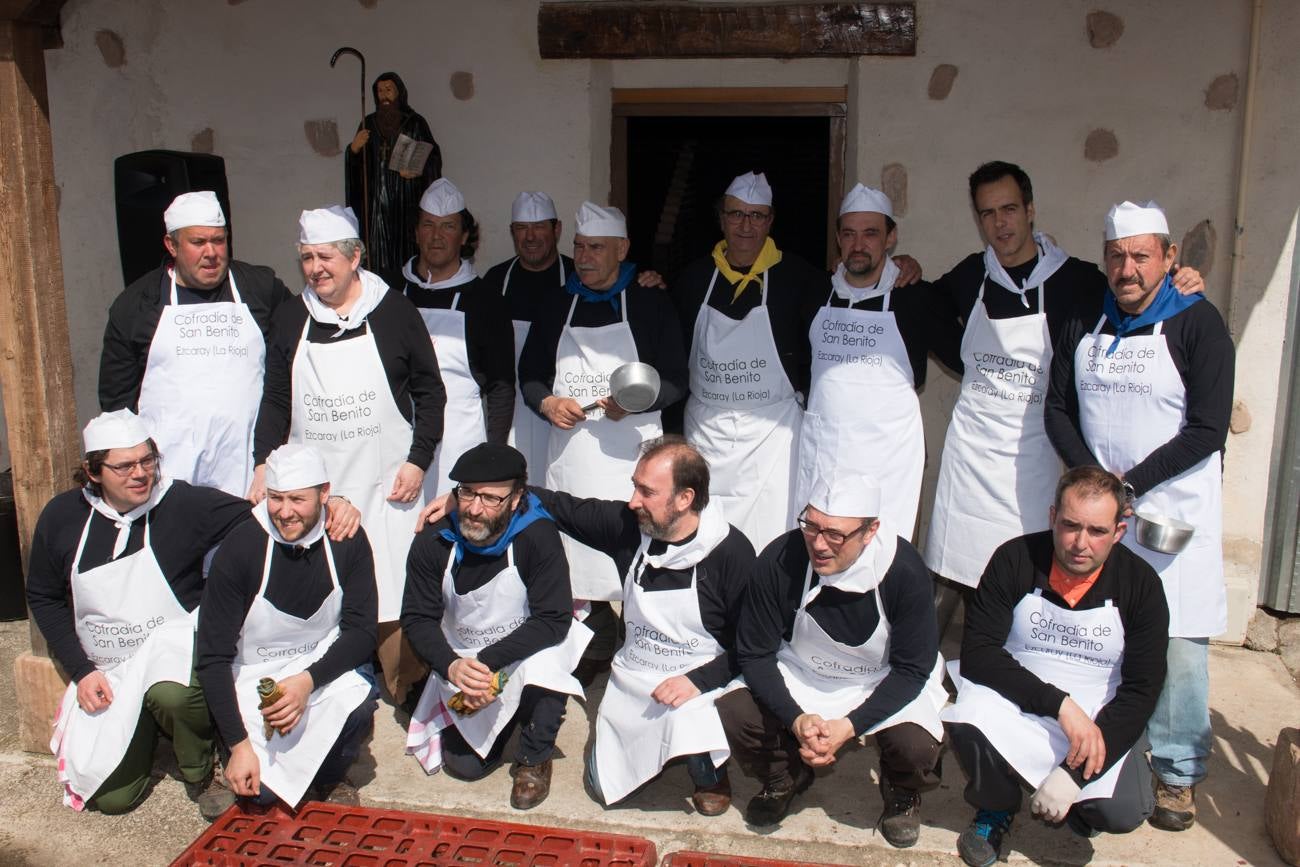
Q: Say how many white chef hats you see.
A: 11